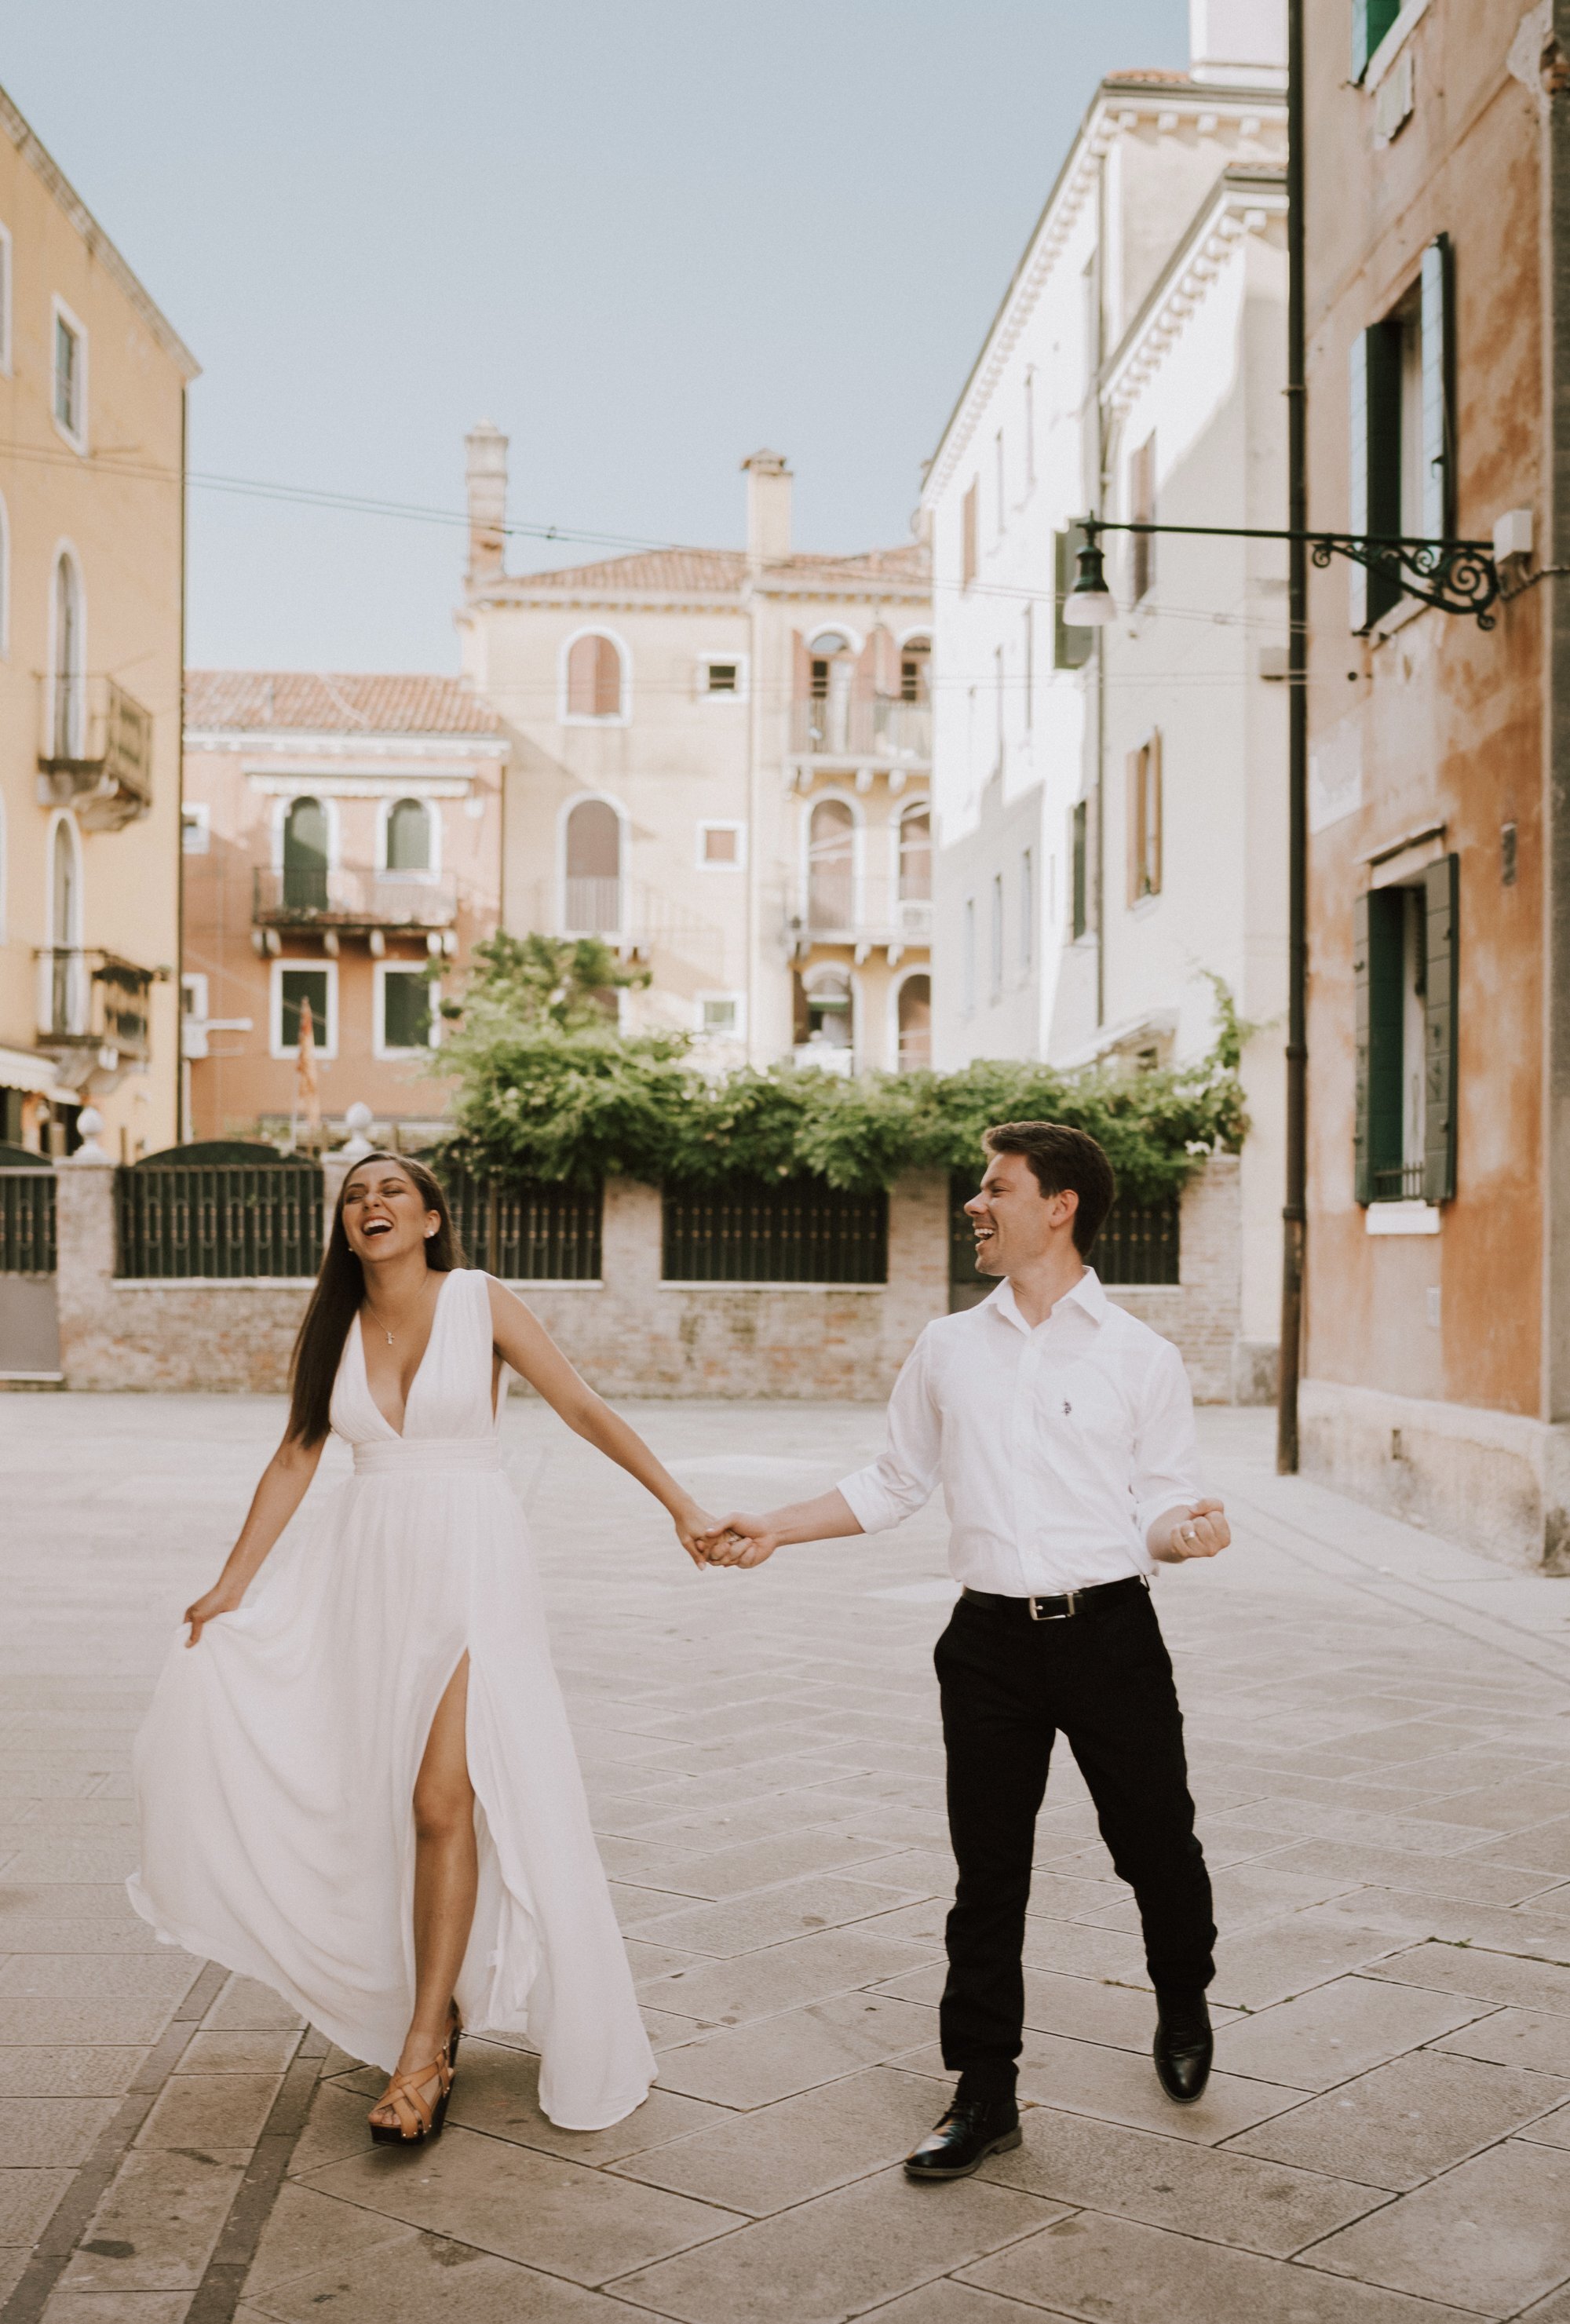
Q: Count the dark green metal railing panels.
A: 5